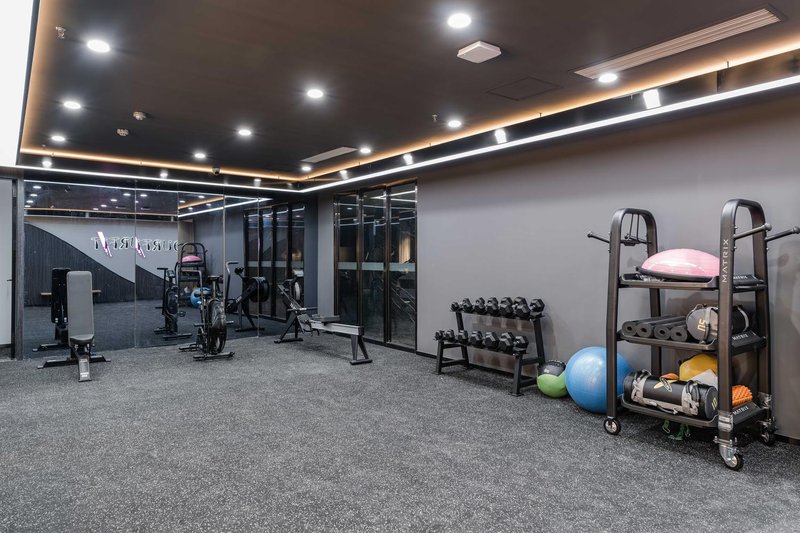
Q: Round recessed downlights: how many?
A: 11